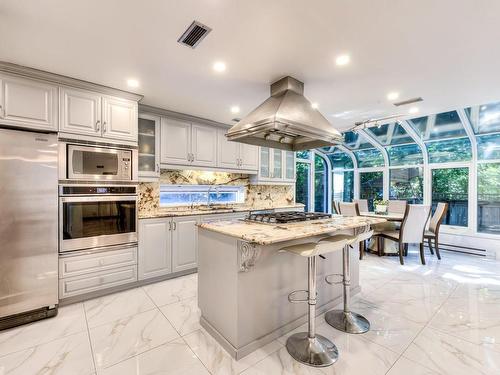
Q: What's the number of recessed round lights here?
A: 7